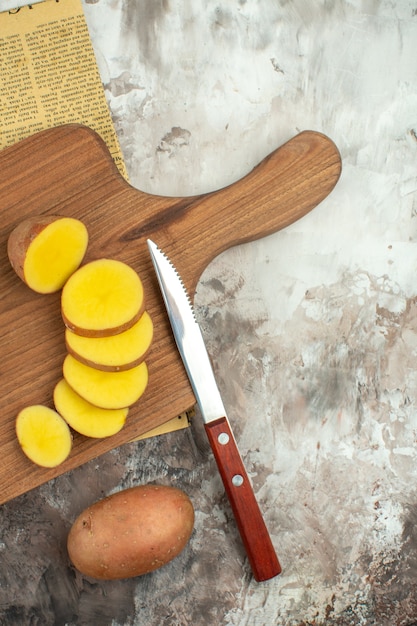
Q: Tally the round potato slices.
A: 5